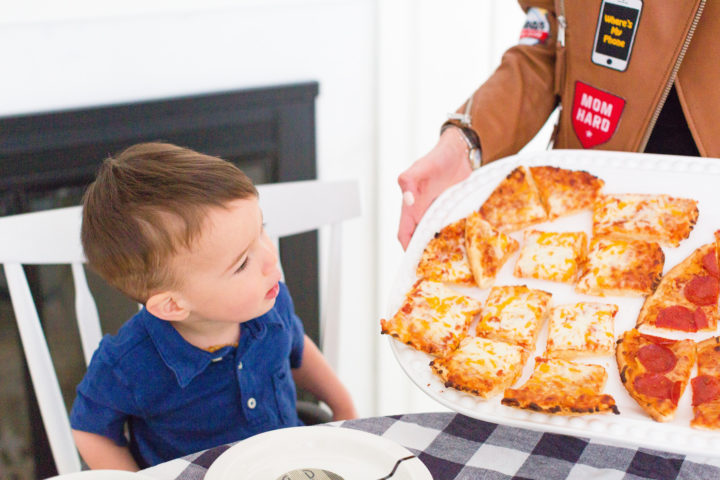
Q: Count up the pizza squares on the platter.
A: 8